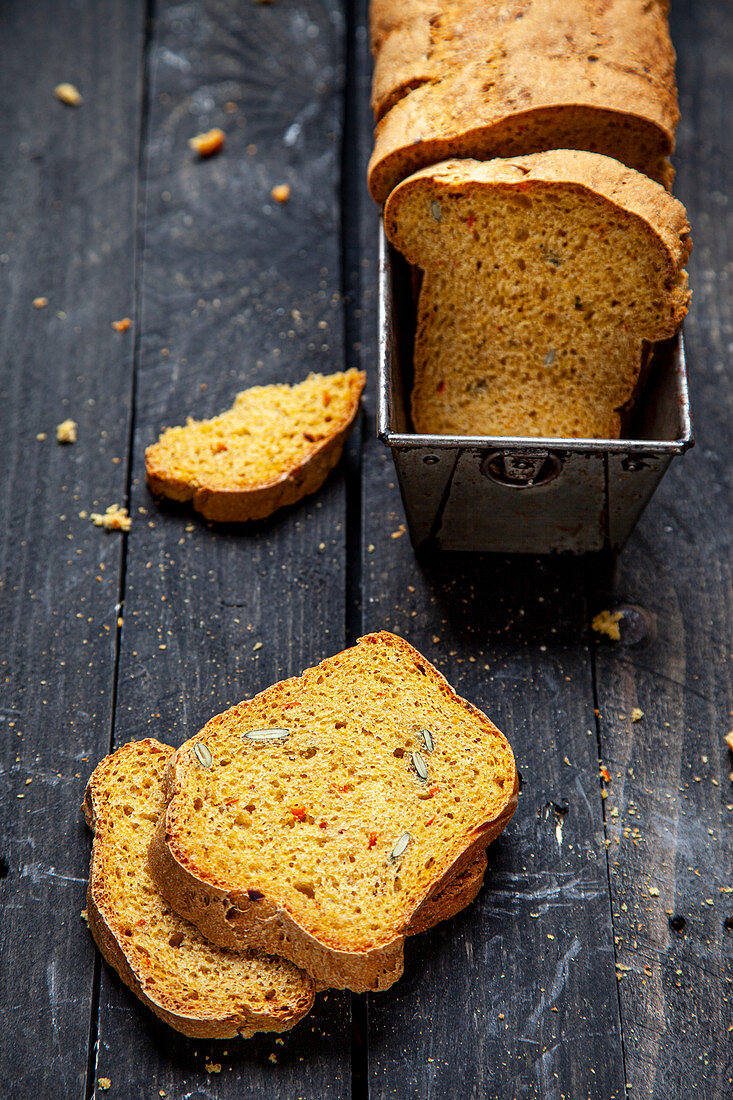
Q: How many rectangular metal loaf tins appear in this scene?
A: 1